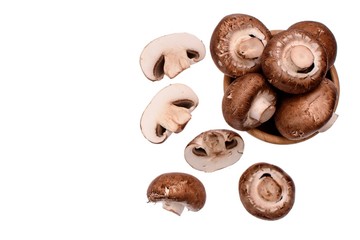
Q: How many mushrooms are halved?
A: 3